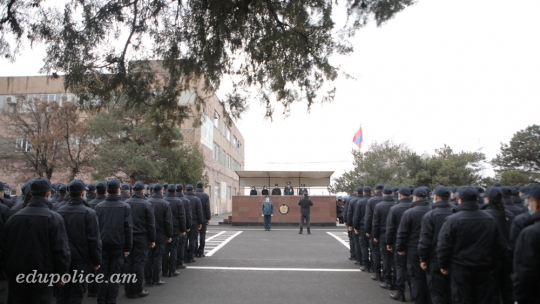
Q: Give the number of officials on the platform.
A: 5